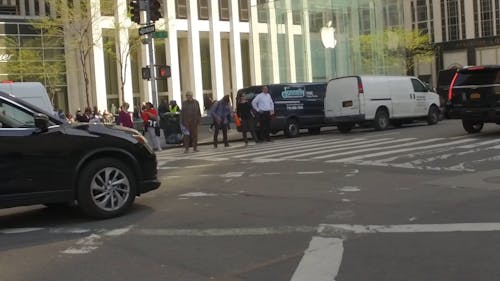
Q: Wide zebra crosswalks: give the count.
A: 1